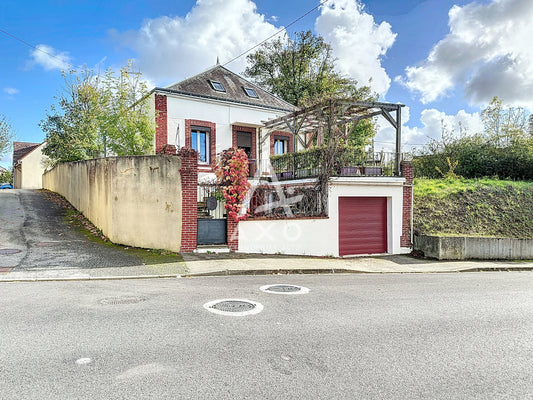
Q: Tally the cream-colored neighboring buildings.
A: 1